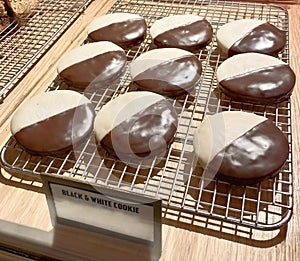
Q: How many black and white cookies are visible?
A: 9